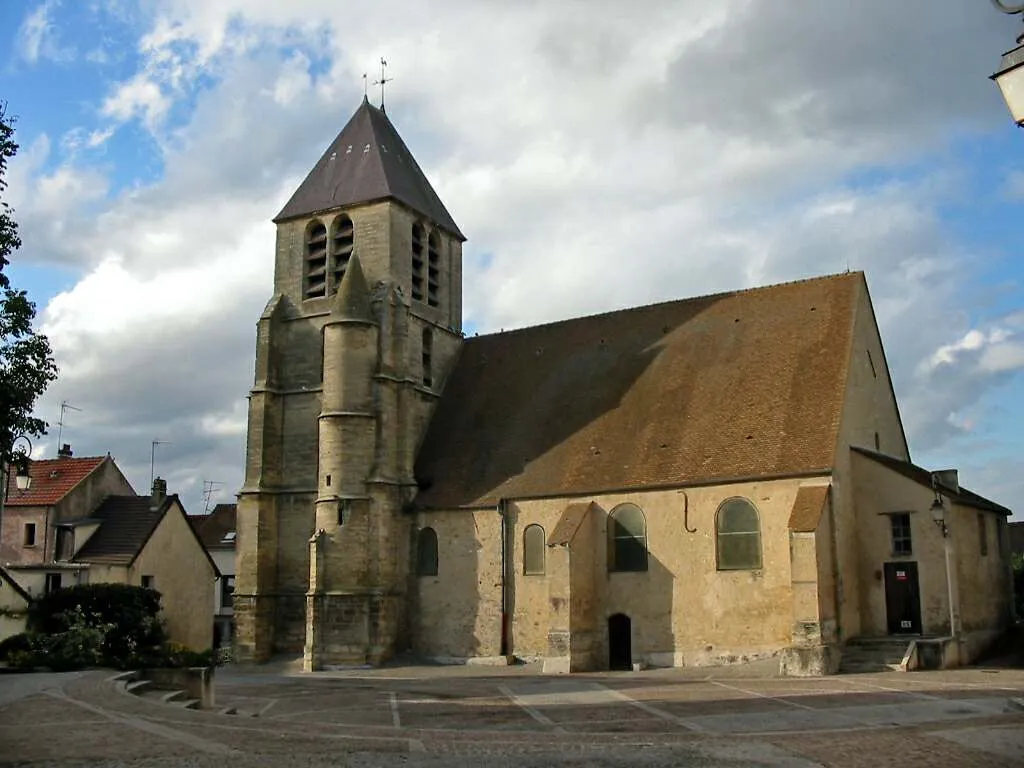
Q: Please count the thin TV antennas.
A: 3